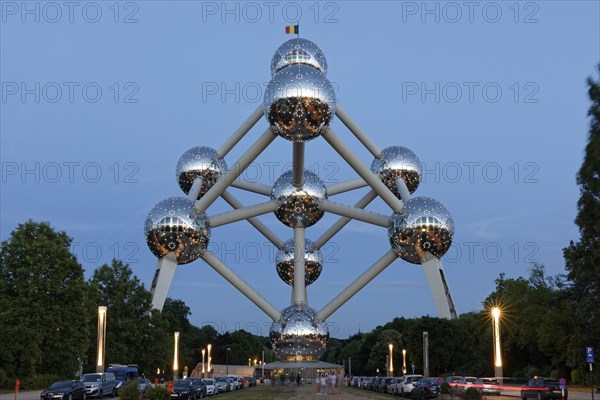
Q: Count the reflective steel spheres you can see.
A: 9